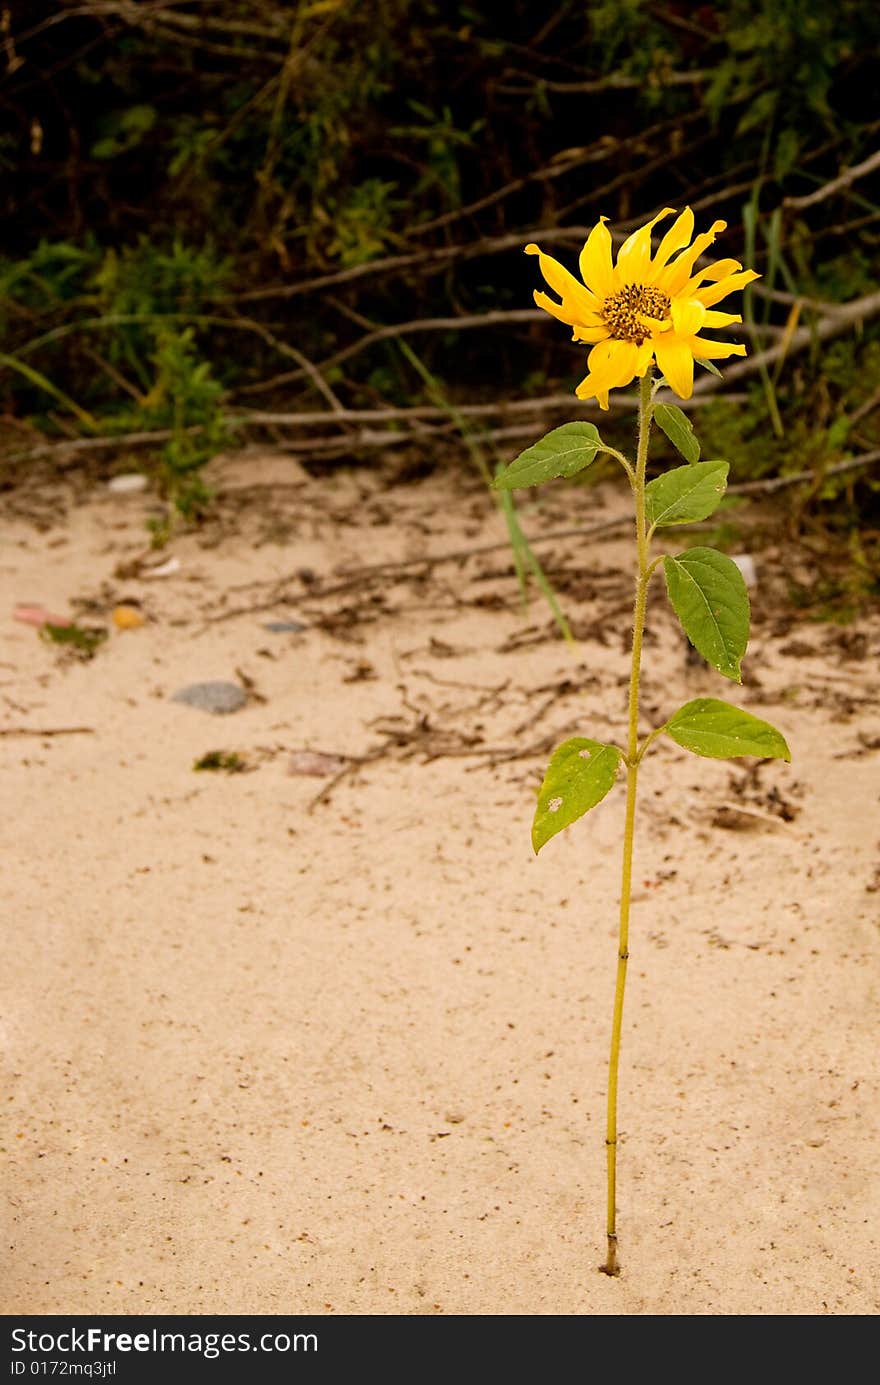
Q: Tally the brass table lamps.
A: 0